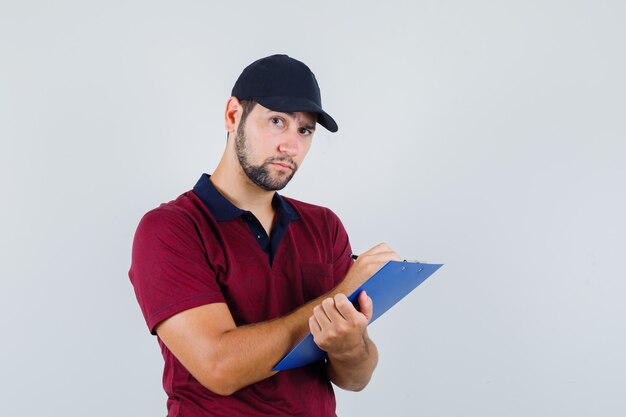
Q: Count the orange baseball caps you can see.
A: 0